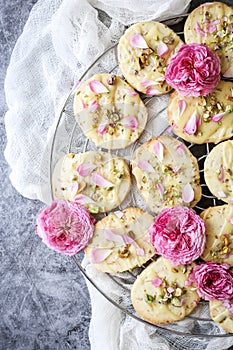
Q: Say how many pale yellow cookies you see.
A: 11